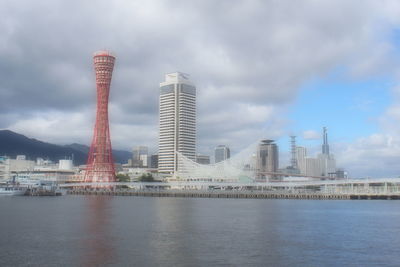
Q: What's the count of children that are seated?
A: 0